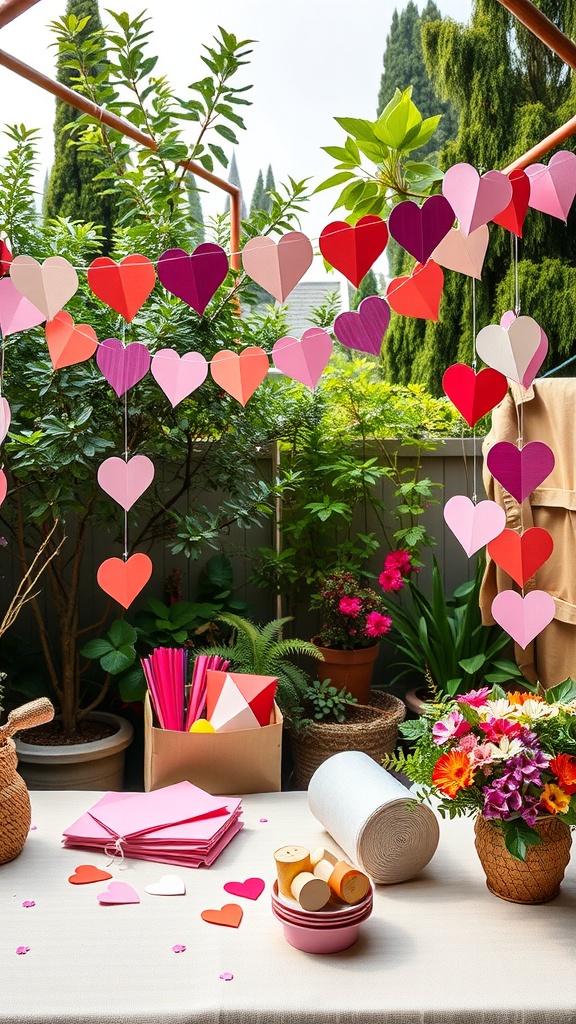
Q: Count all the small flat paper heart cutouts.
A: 5